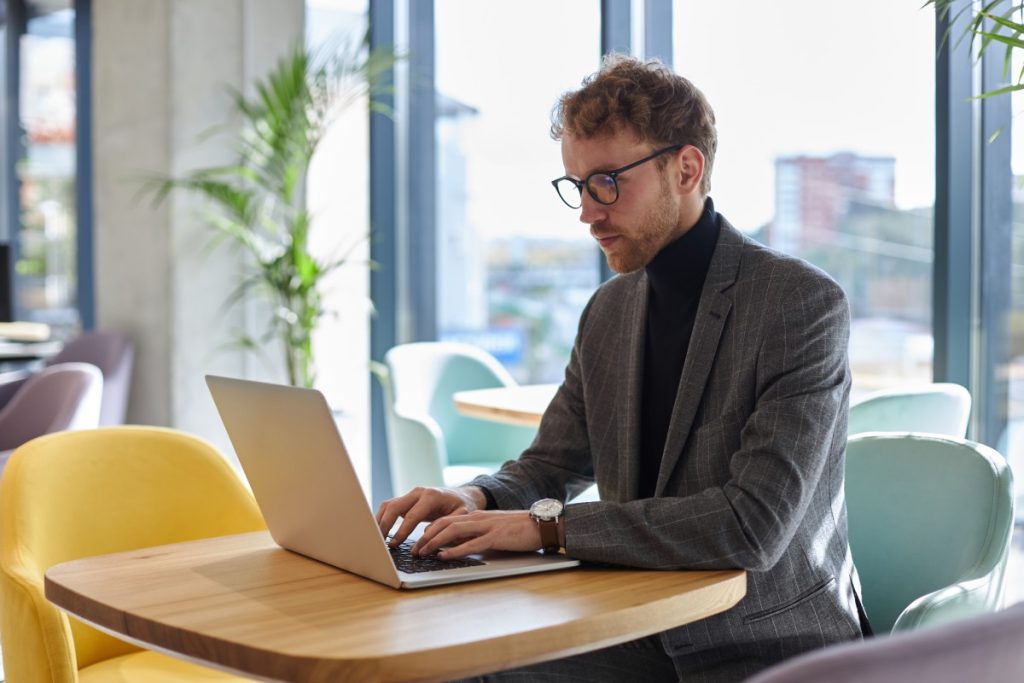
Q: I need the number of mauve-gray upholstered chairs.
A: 3